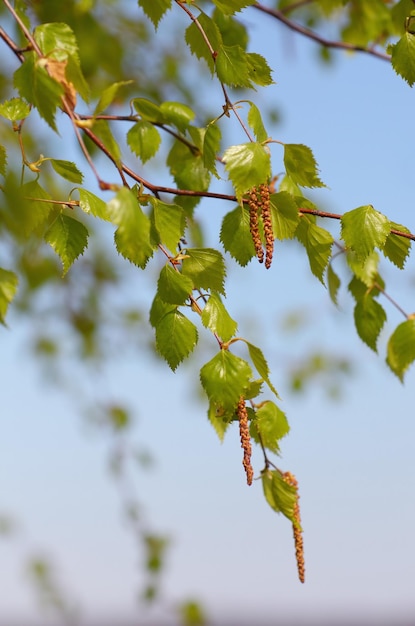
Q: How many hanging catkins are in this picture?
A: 4